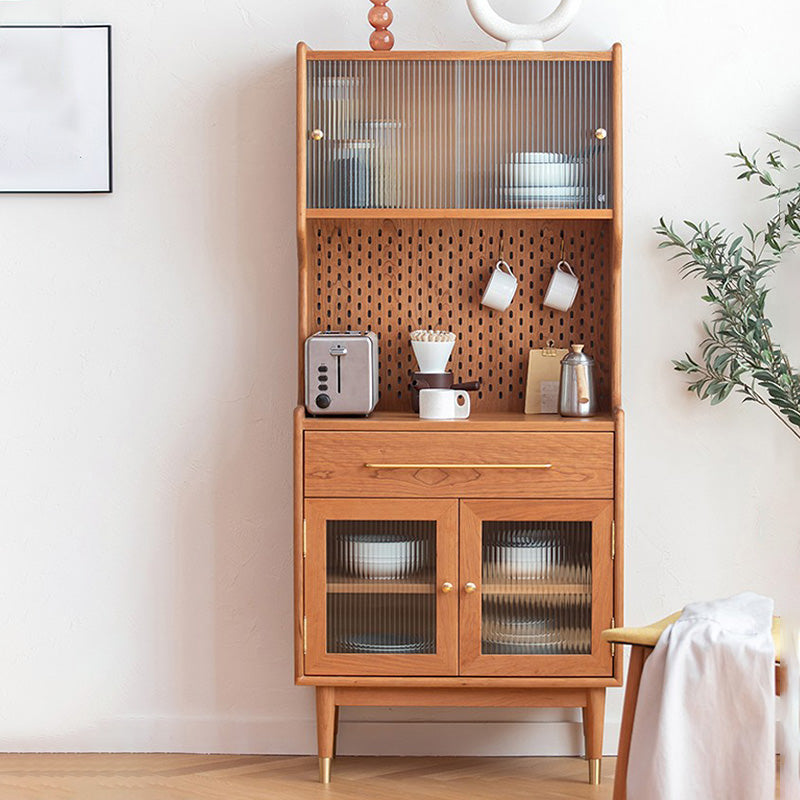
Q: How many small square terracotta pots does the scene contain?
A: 0